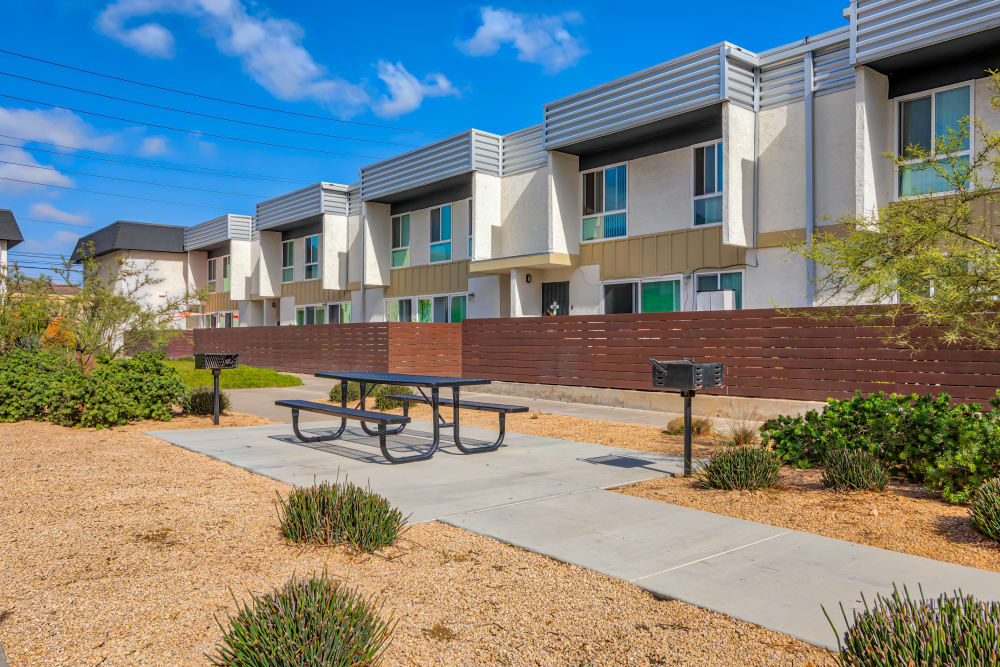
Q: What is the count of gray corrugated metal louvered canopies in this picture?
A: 5